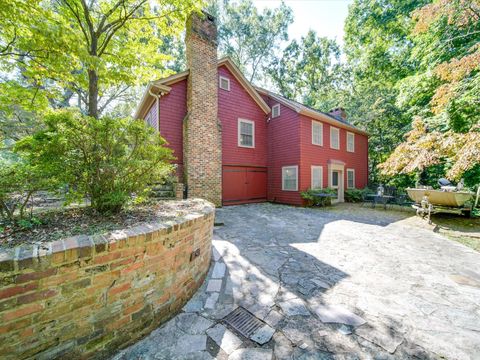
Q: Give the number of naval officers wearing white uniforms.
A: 0